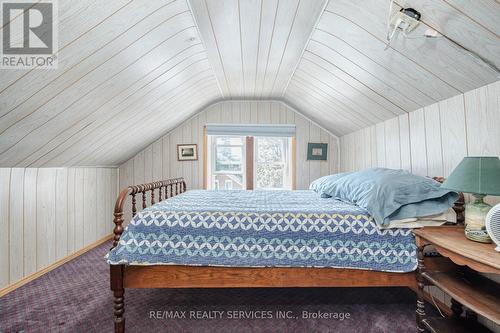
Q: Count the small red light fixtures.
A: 0